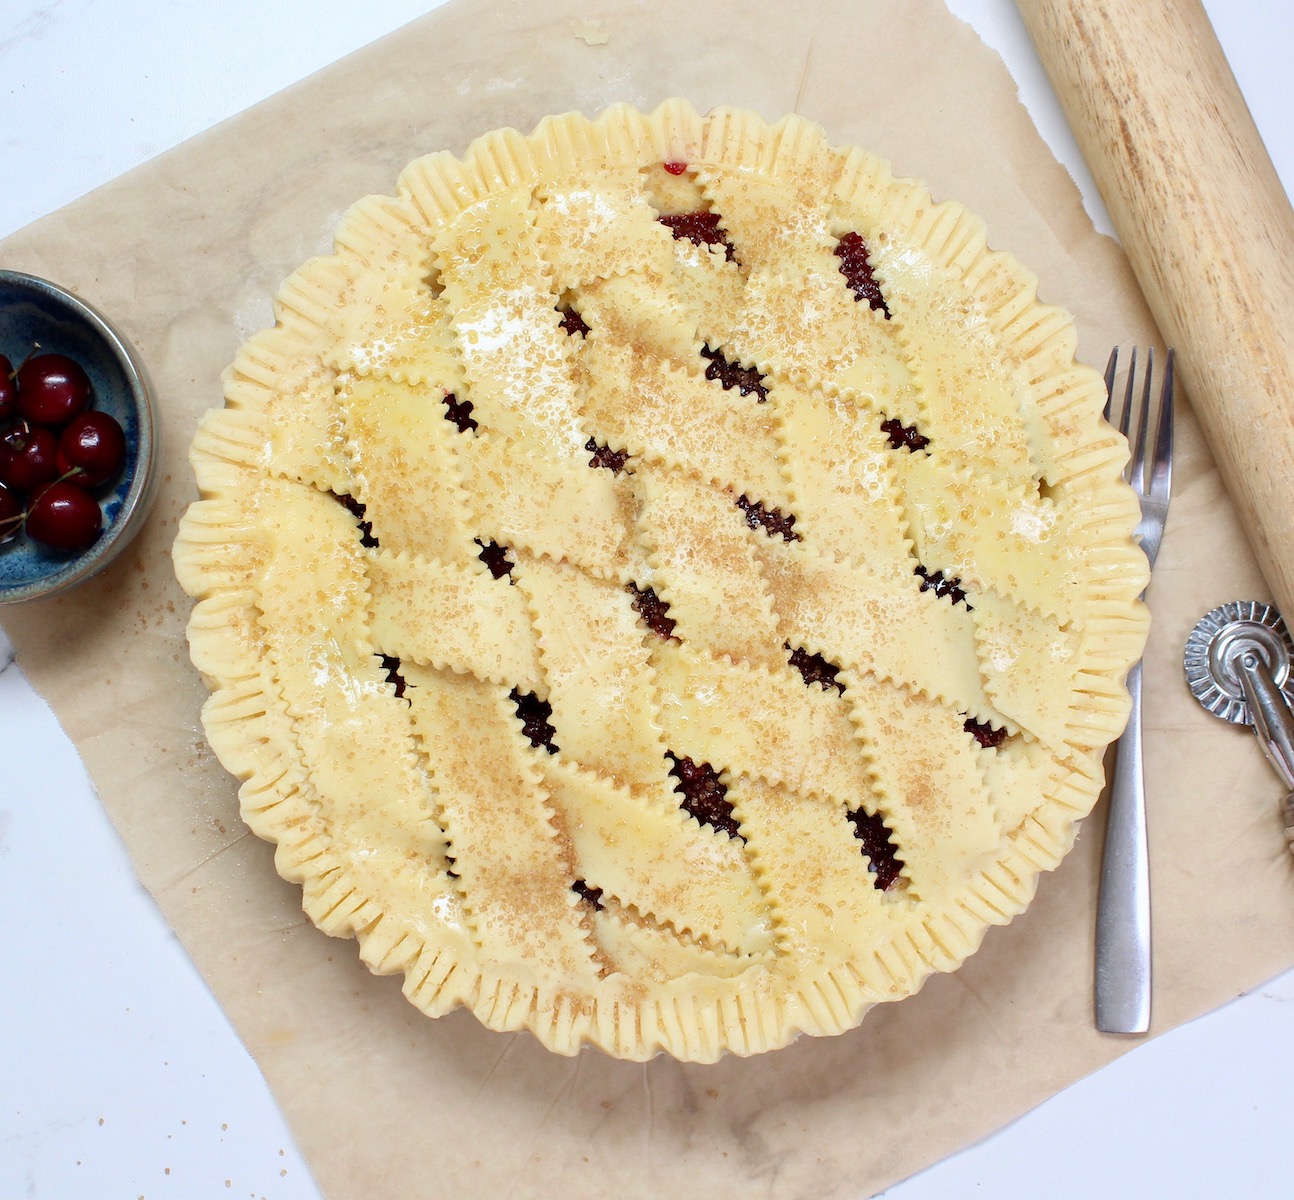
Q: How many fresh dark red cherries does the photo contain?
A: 6